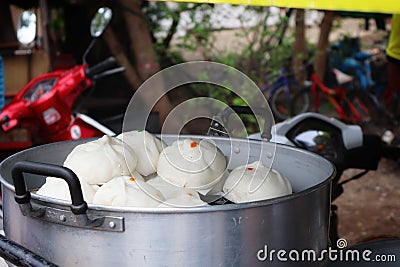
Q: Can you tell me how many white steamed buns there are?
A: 7